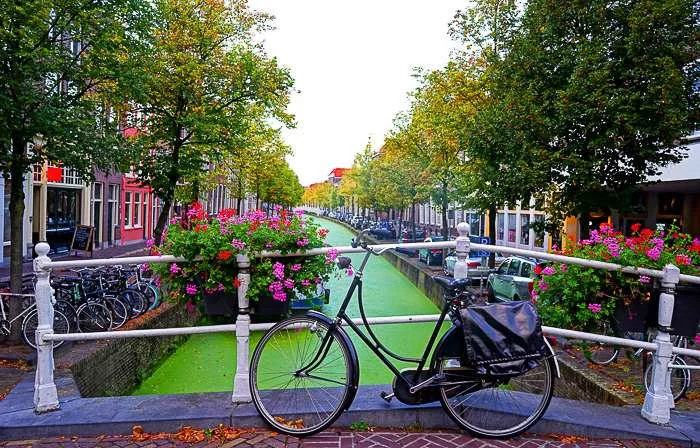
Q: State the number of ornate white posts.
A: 4